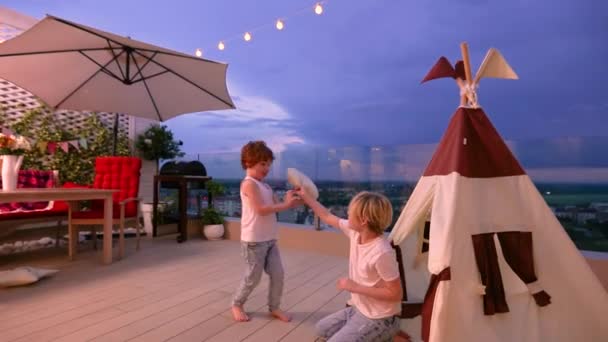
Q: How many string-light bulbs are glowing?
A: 5